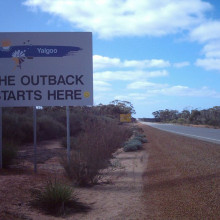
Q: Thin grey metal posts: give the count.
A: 3